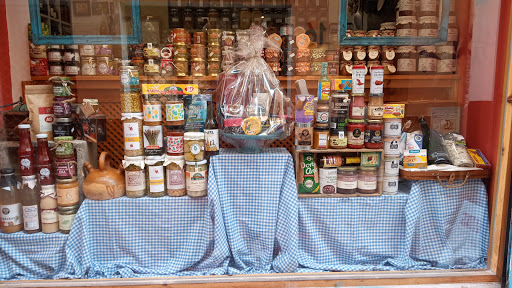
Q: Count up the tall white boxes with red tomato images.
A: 2